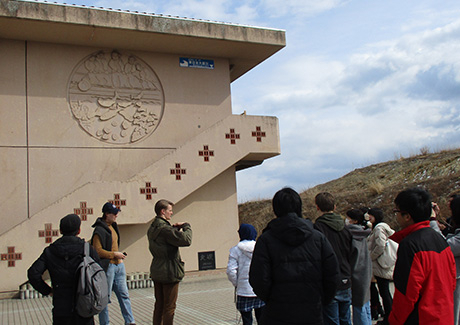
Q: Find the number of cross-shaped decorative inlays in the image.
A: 9